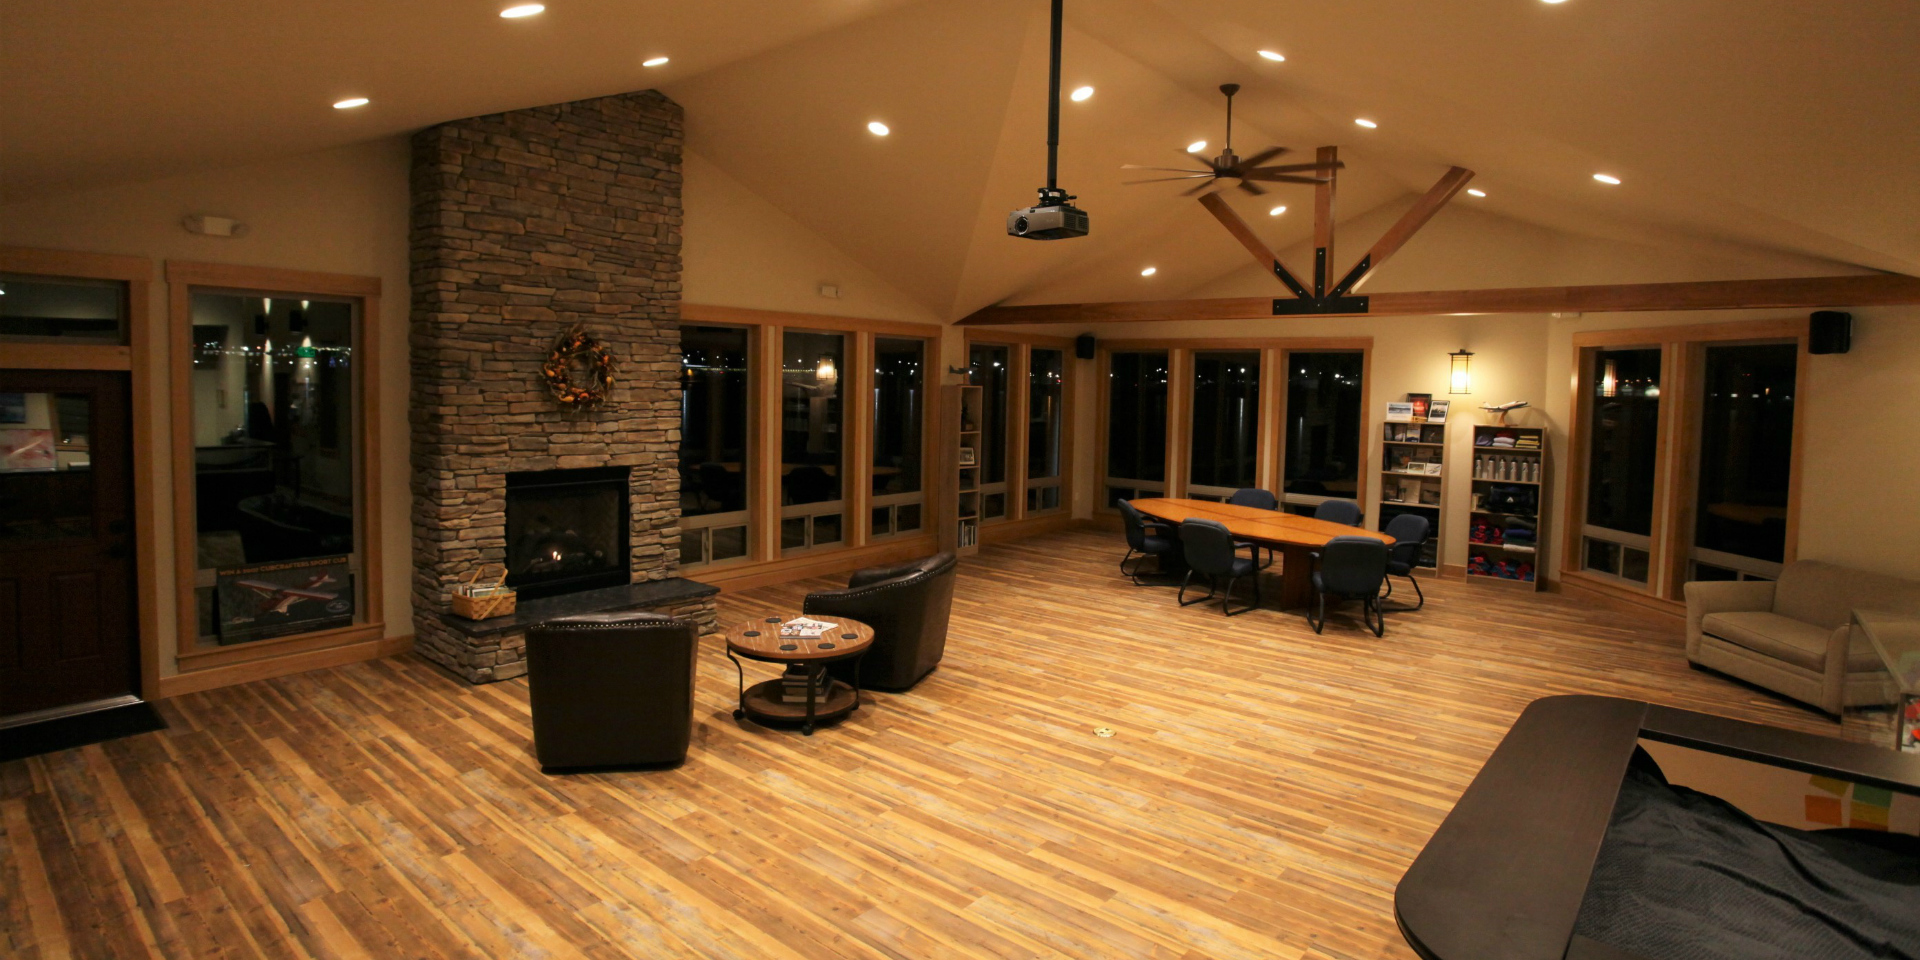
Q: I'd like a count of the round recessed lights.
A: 13